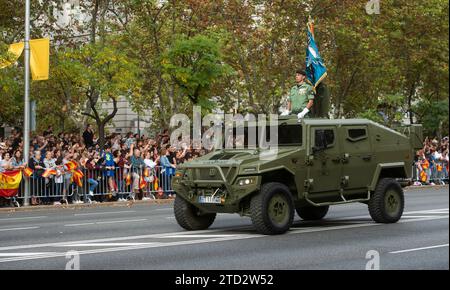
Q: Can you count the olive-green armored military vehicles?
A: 1